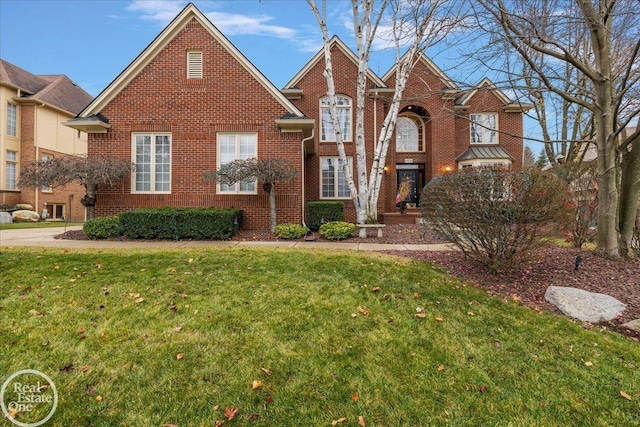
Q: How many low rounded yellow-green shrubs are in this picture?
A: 2